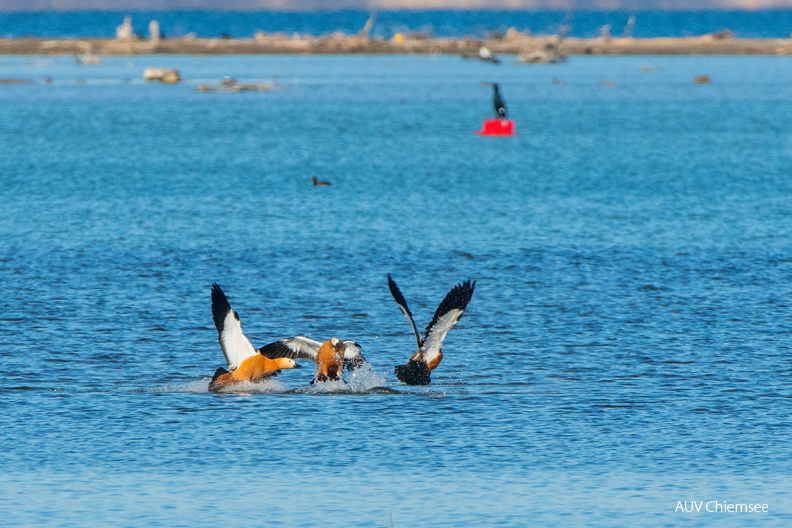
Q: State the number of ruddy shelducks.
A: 3